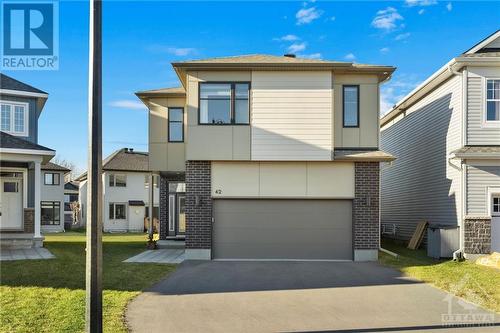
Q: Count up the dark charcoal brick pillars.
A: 2